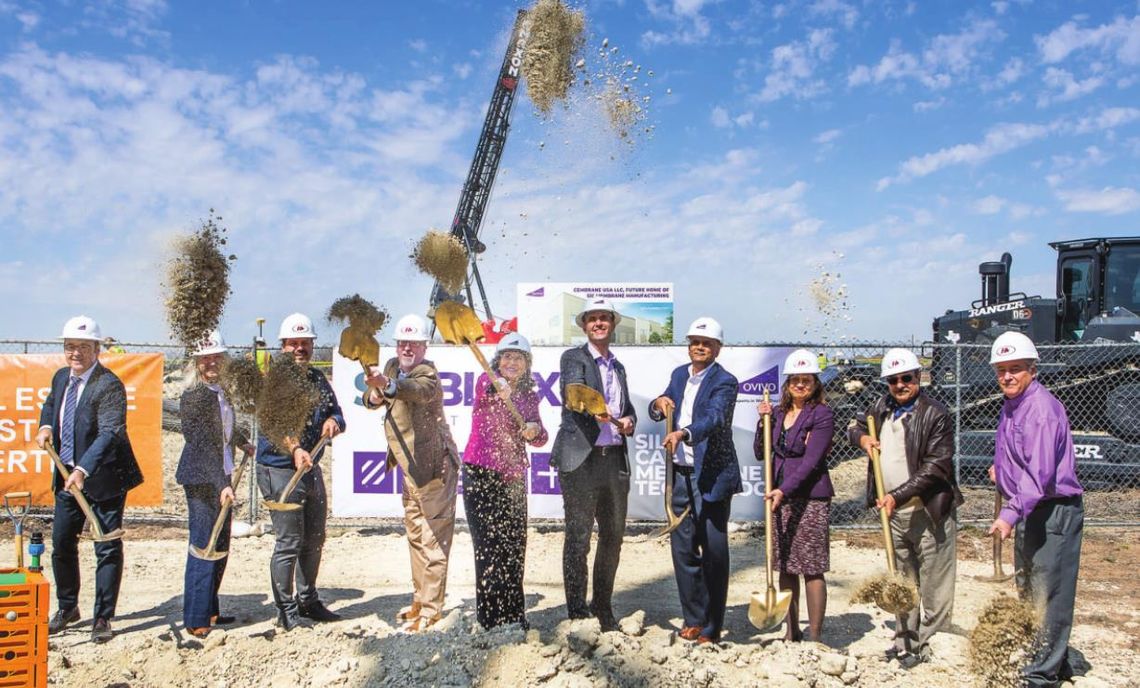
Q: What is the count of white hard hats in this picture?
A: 10